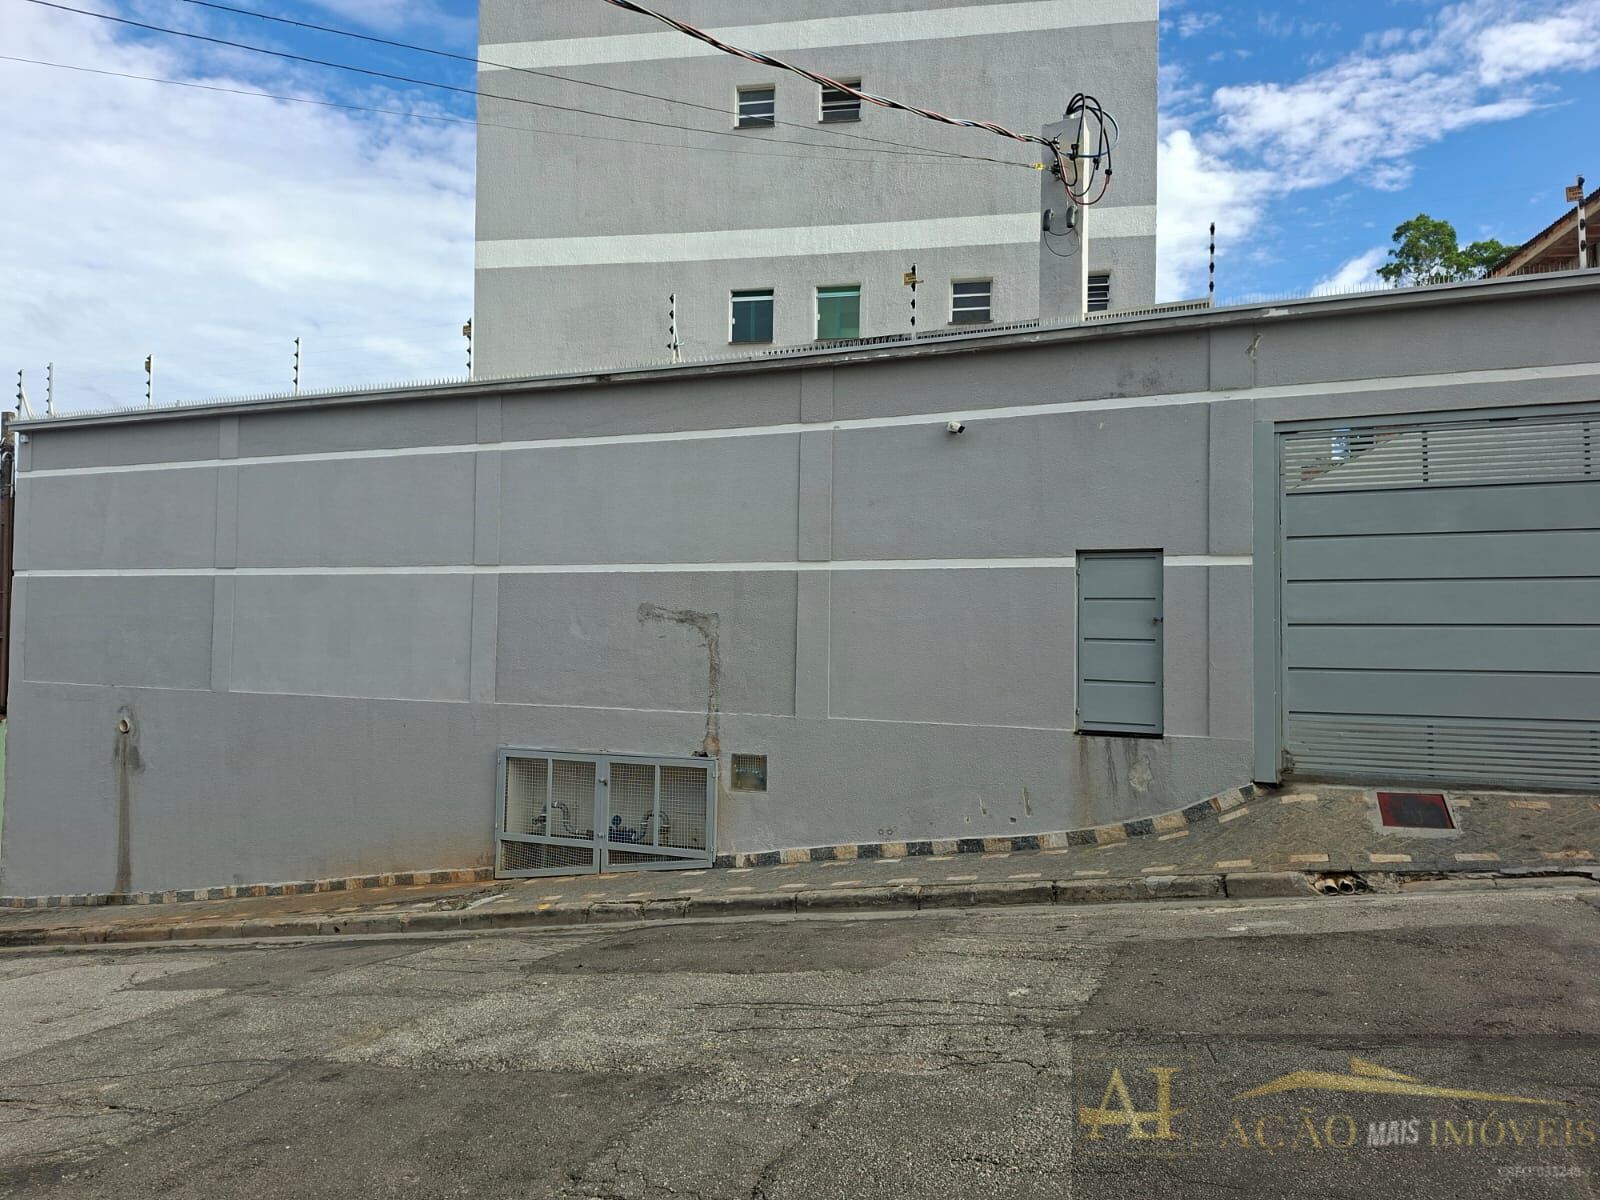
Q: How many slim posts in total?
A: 9